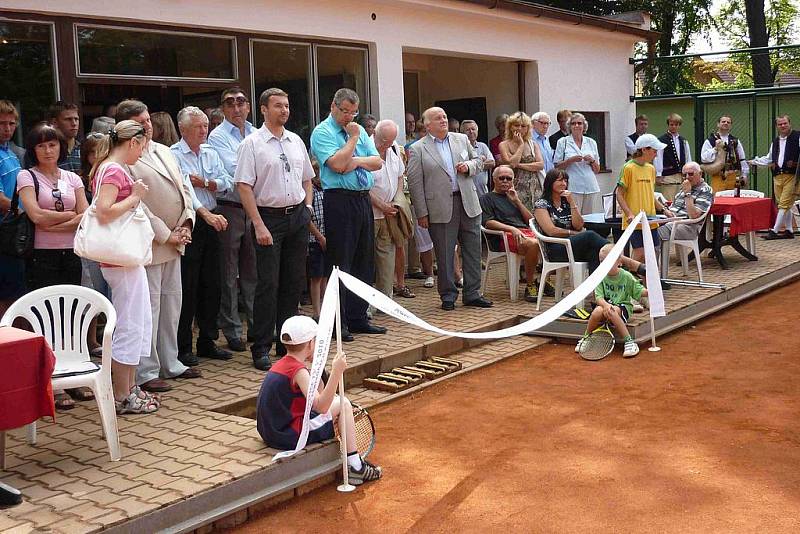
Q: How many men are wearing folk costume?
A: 4